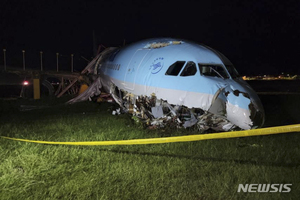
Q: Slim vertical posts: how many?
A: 5